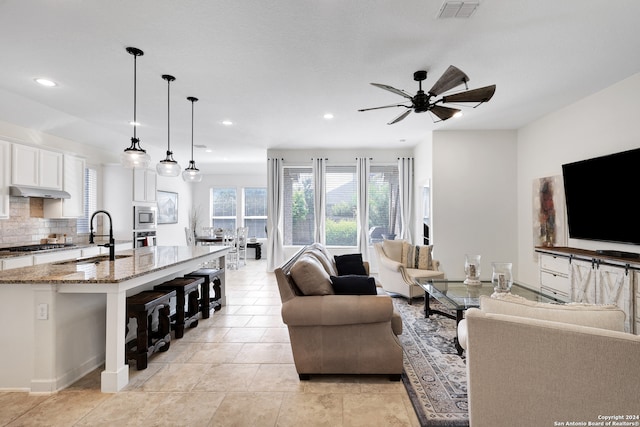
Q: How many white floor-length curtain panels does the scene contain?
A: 4